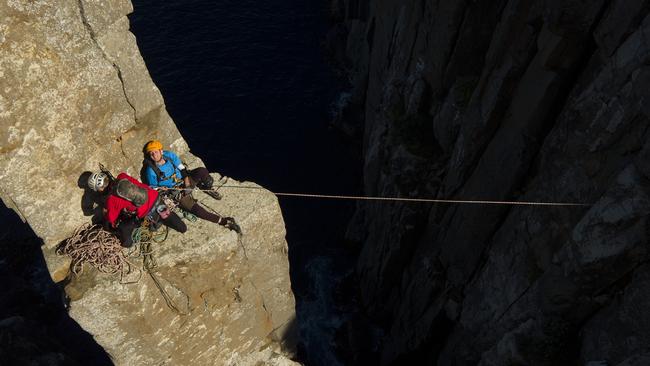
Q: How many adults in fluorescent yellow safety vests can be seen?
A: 0